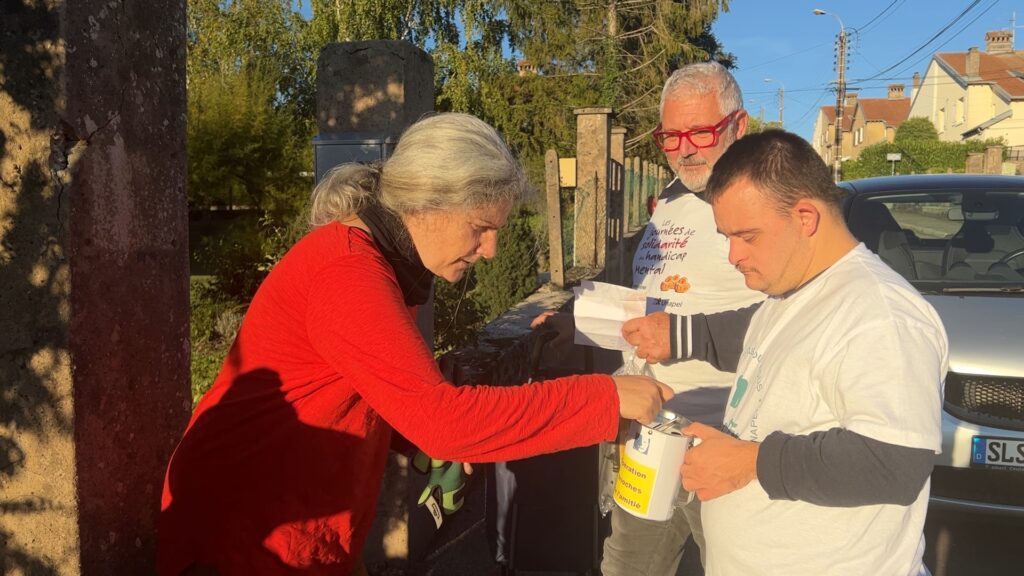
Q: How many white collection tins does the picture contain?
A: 1